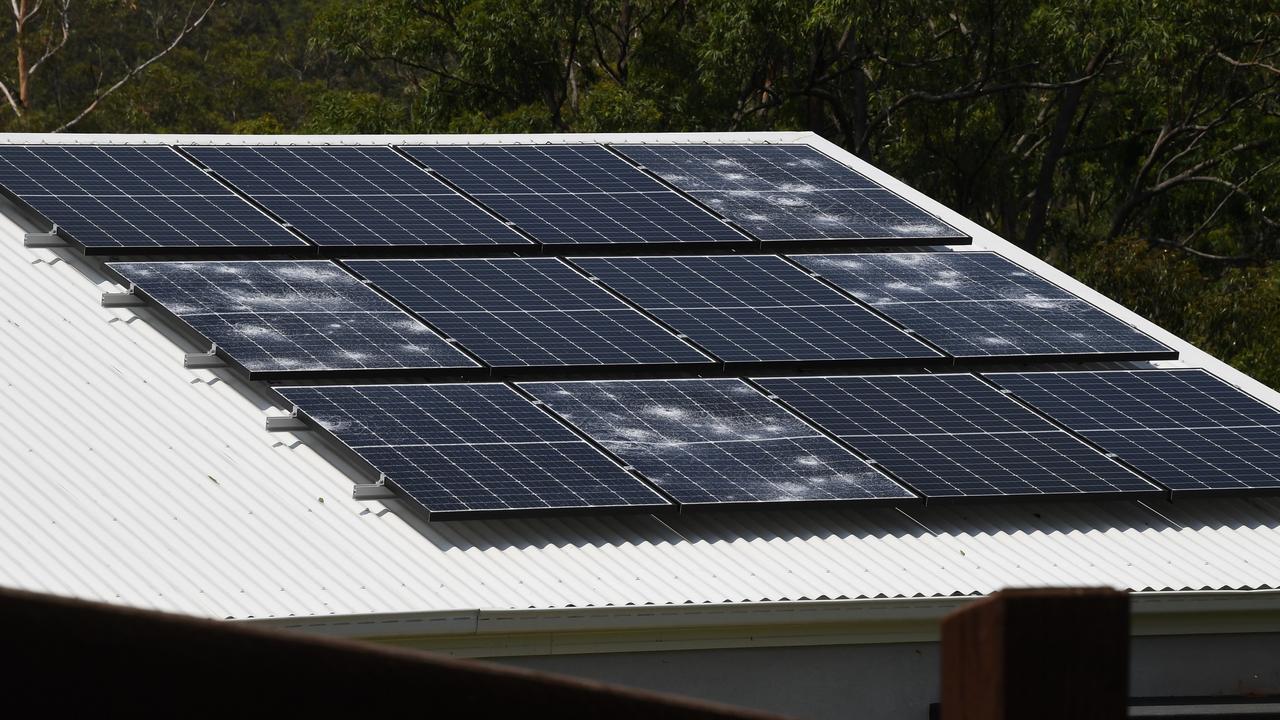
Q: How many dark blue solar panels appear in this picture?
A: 12